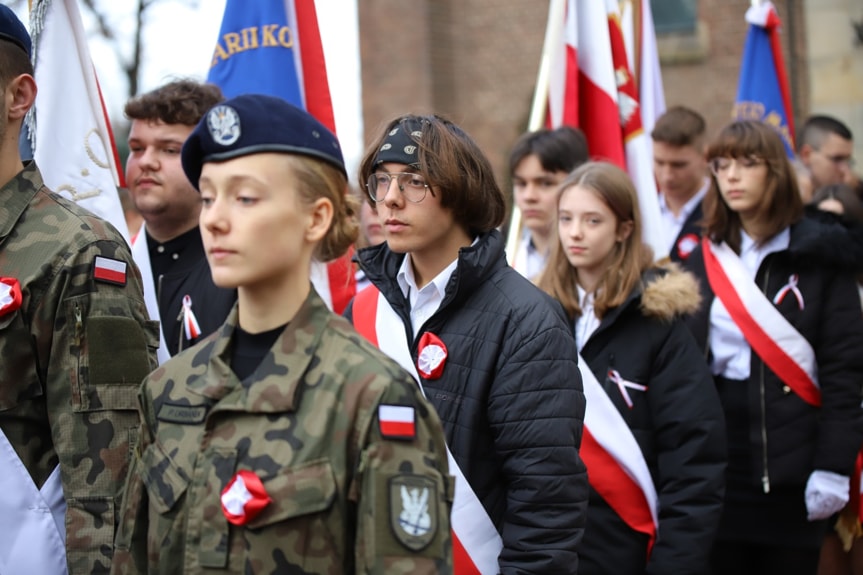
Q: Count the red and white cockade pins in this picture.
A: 4